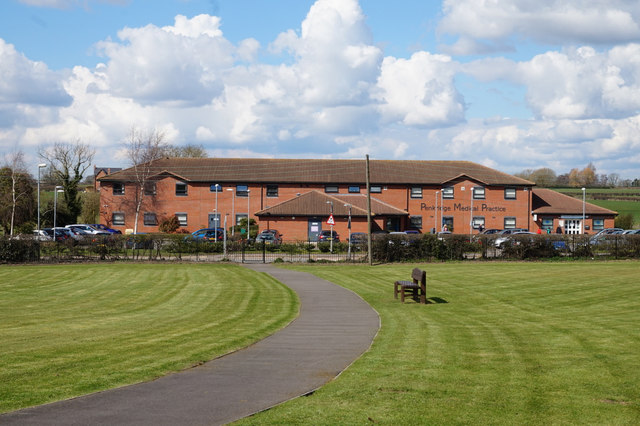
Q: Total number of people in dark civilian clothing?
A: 2